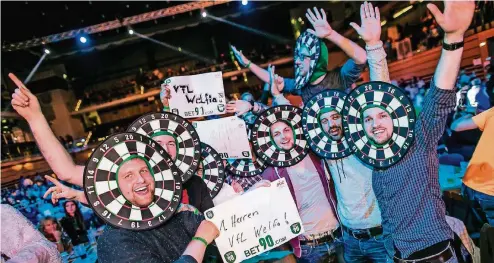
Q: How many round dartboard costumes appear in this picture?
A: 8